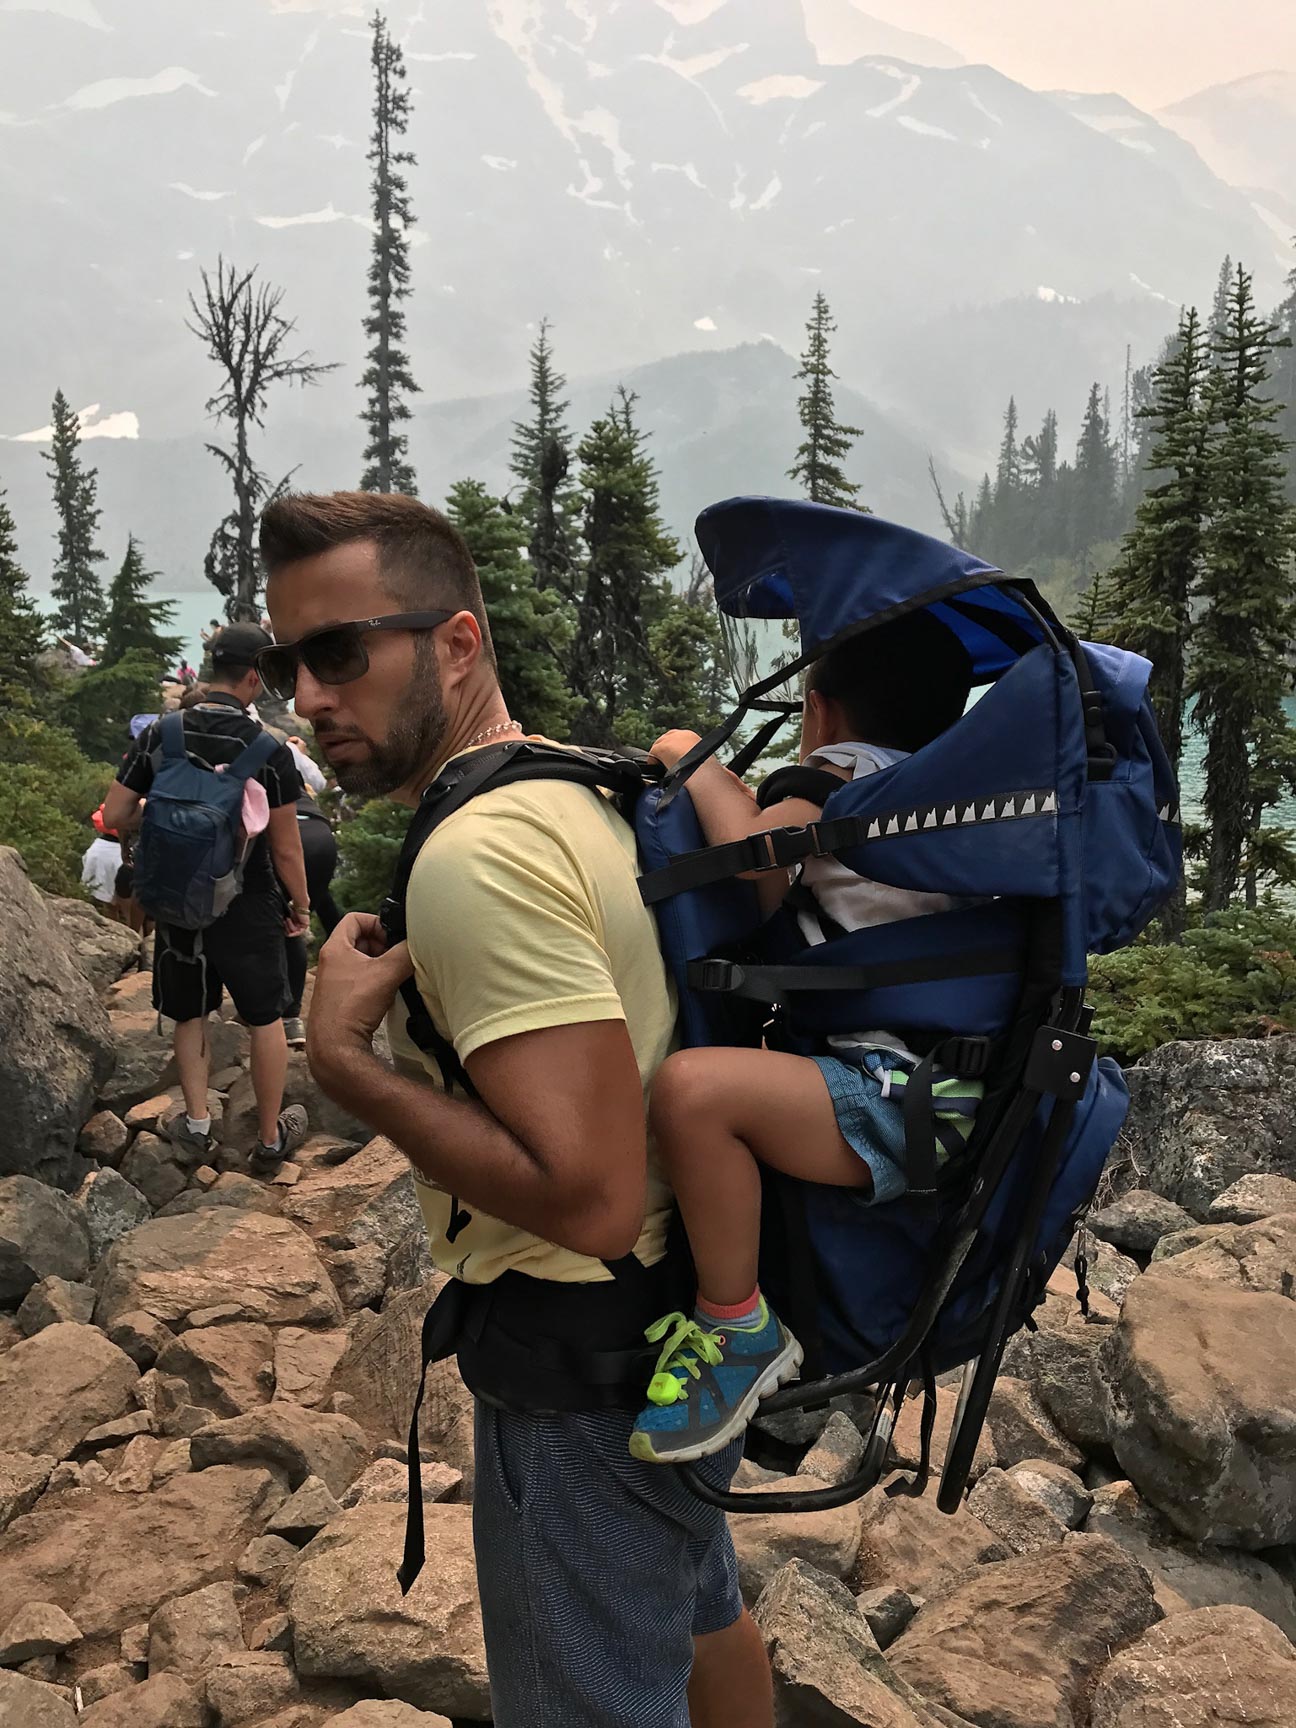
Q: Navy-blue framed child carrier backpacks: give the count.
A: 1